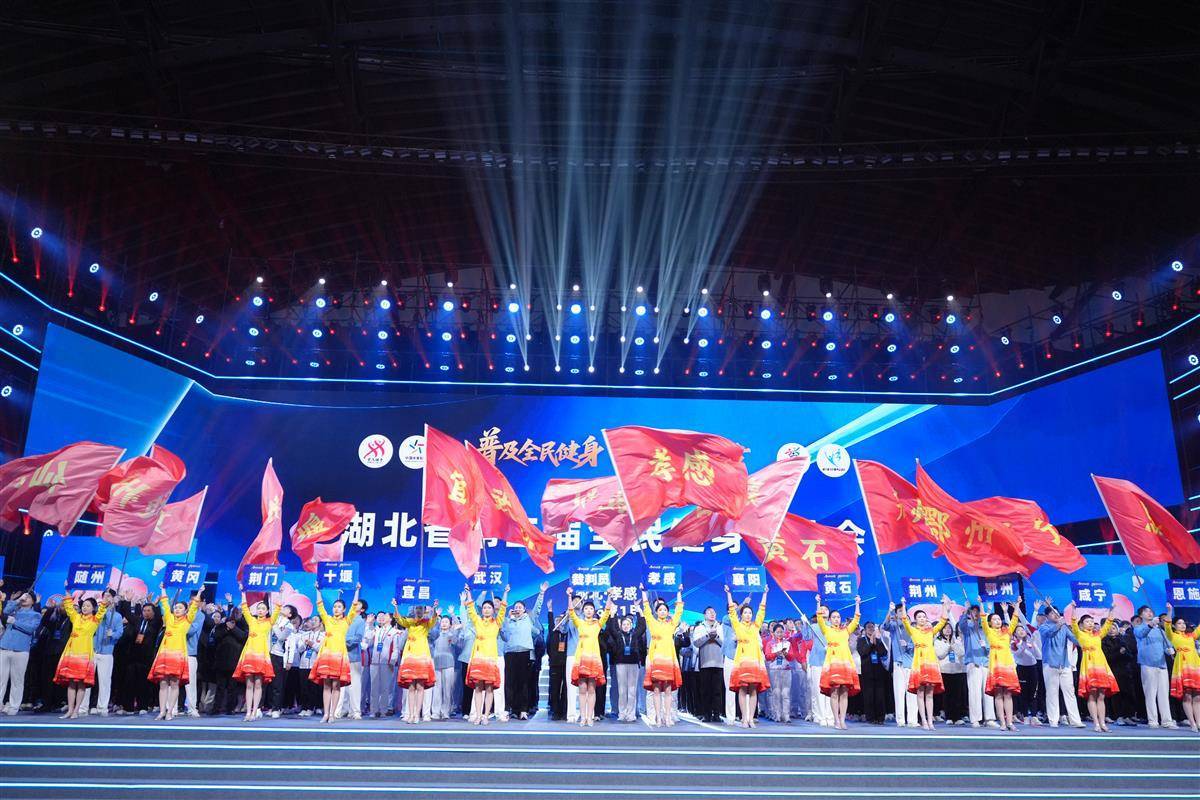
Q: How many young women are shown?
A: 14